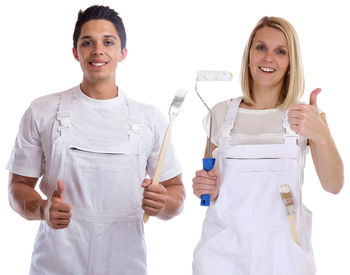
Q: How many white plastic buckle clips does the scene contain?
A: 4